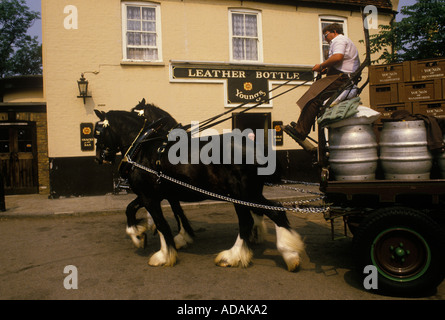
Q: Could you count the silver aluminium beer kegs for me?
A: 2